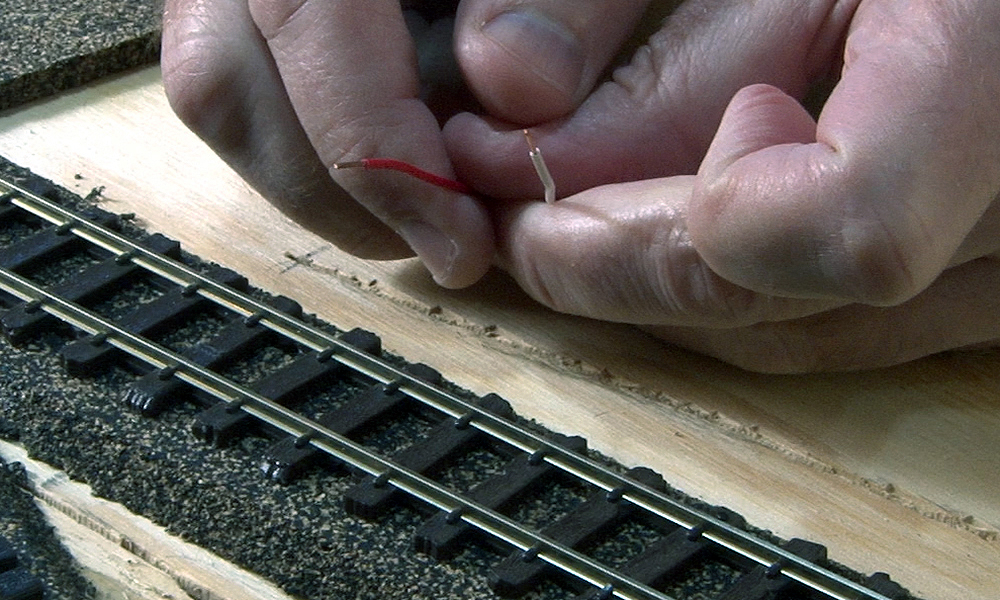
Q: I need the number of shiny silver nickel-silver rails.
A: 2